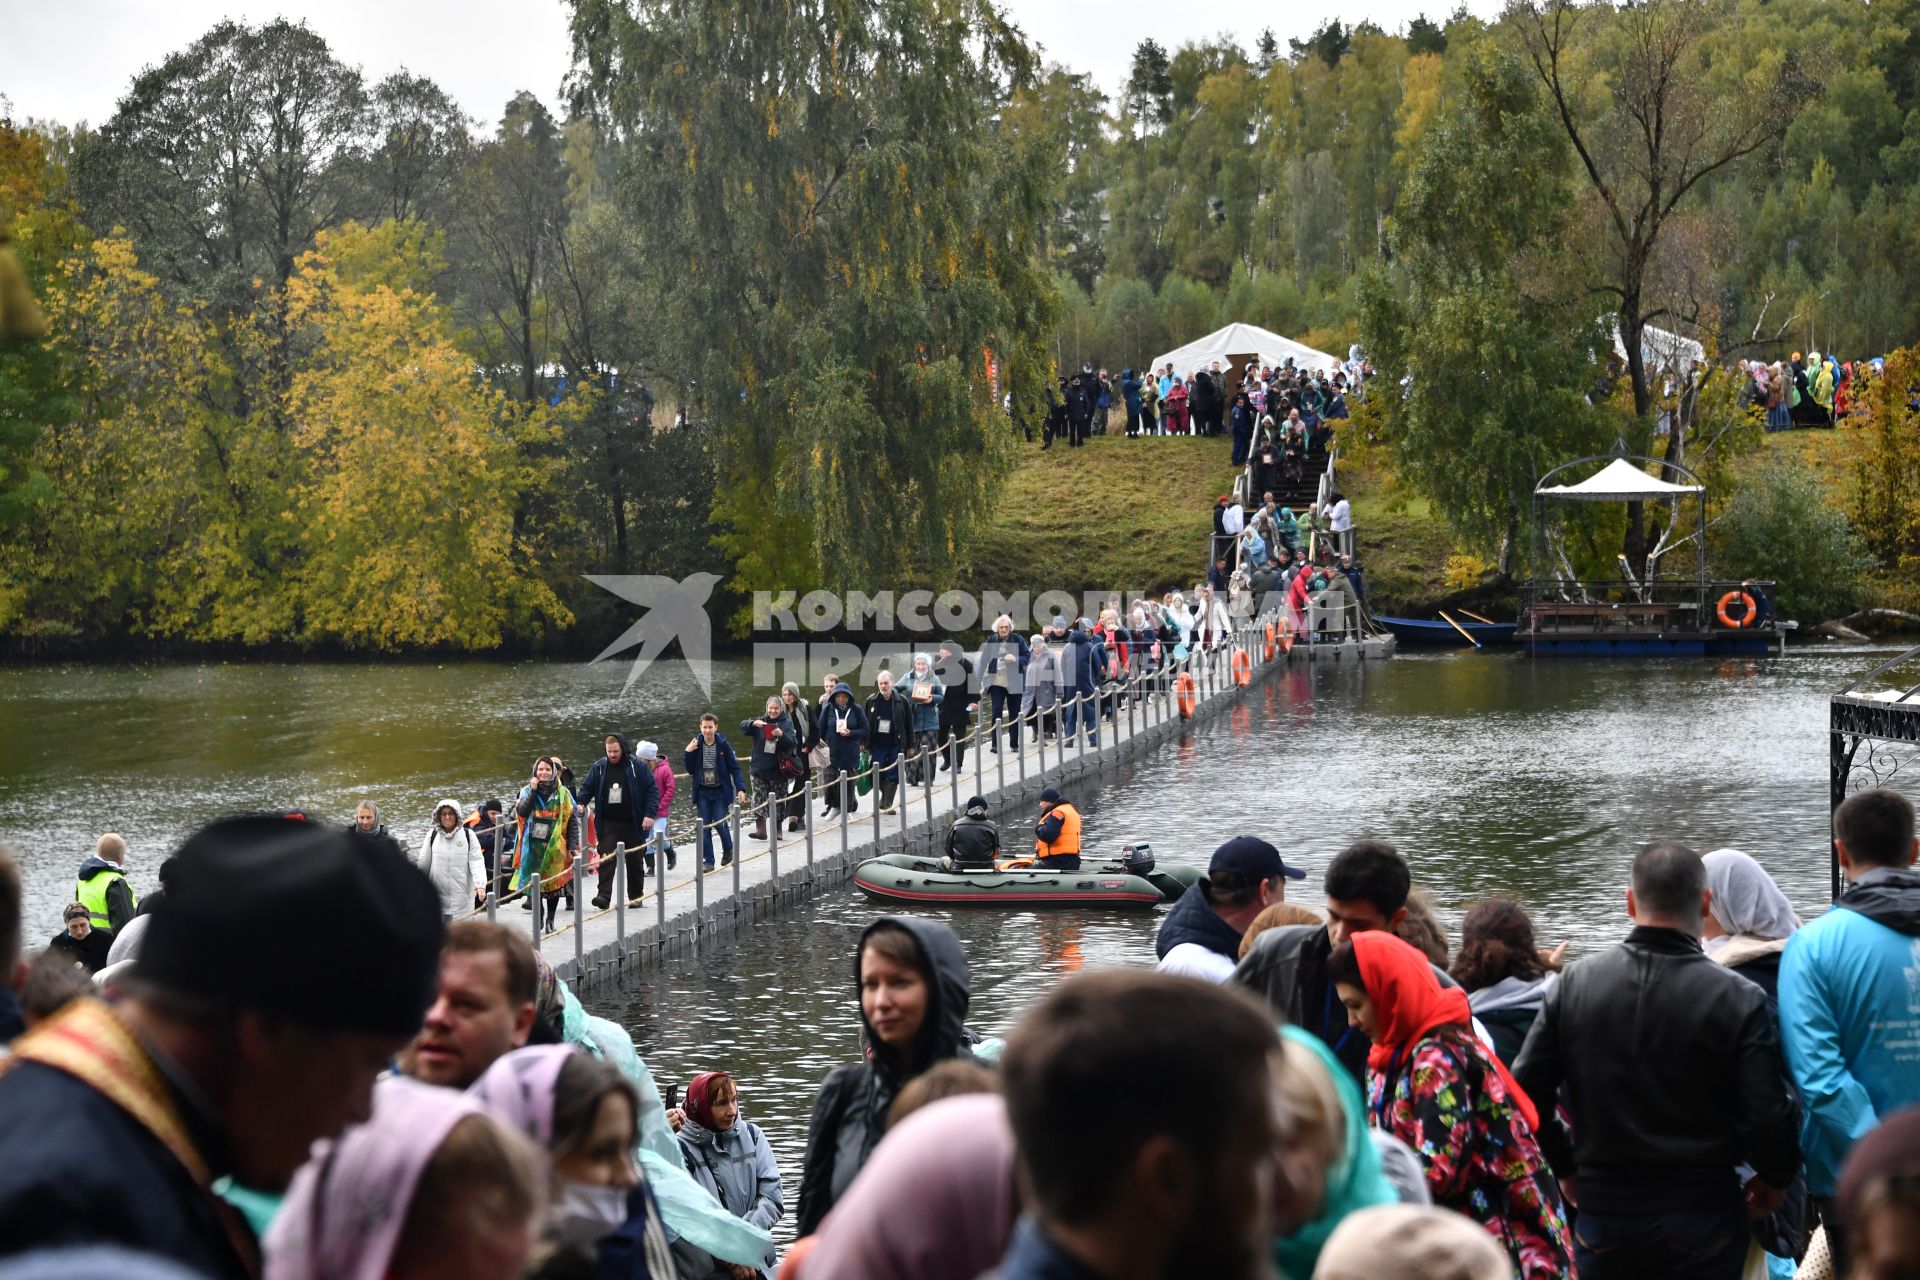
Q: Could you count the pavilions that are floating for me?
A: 1